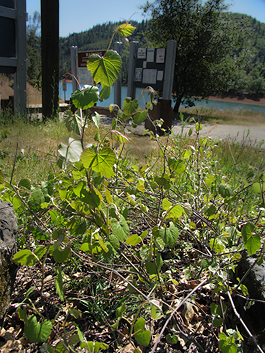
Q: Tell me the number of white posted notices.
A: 7